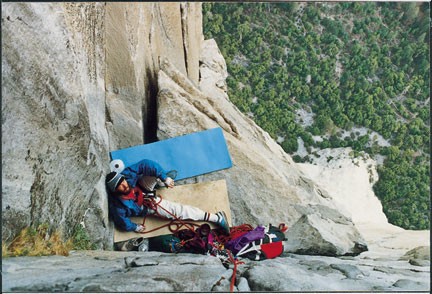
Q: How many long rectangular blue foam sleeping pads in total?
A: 1